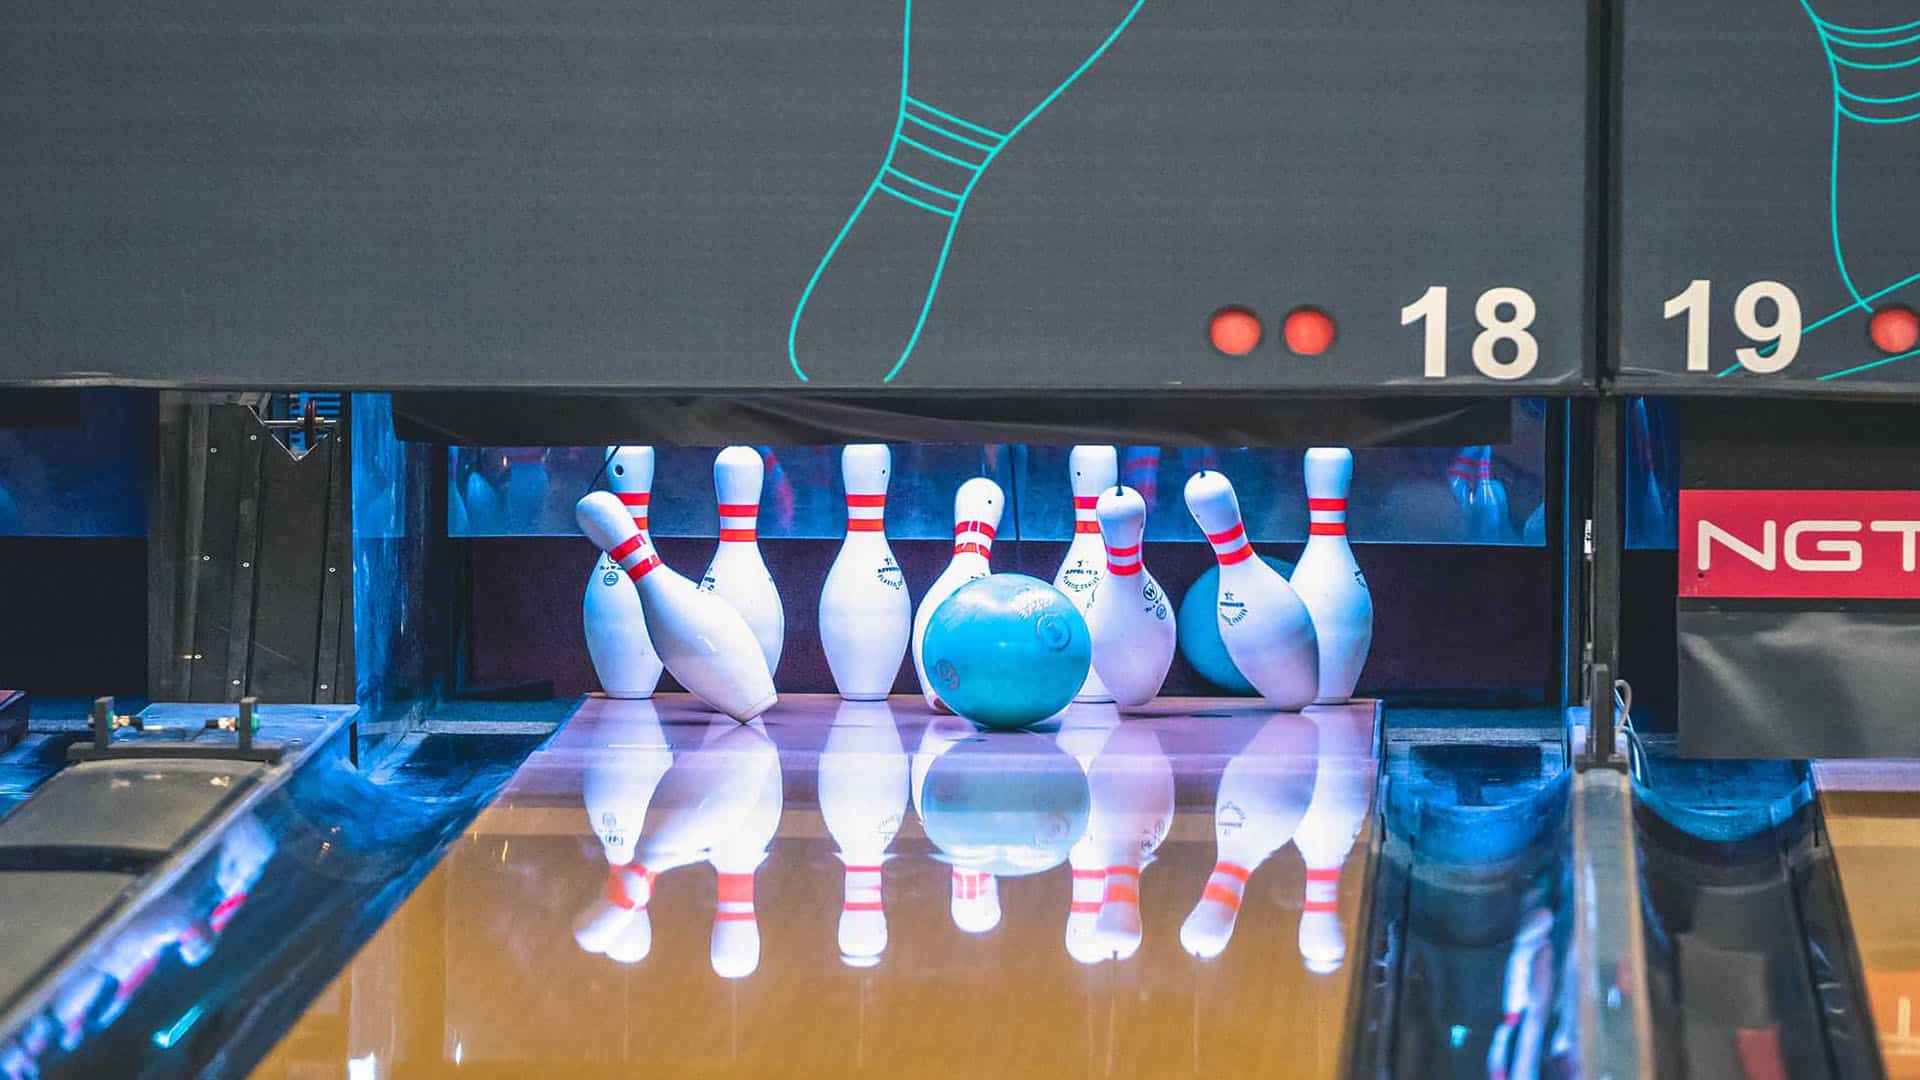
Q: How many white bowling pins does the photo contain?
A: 9